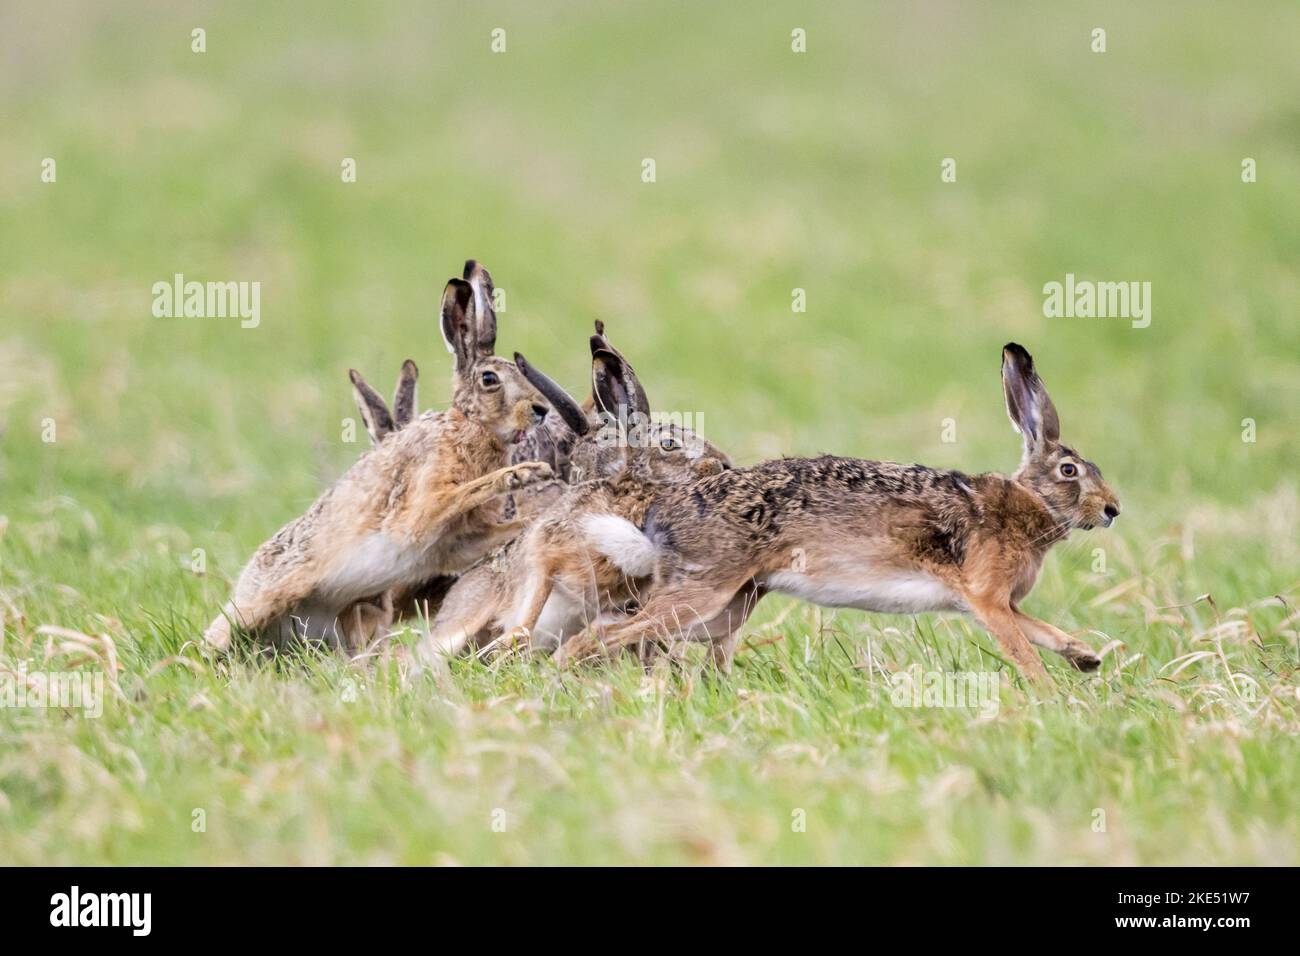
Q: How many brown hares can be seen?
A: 5